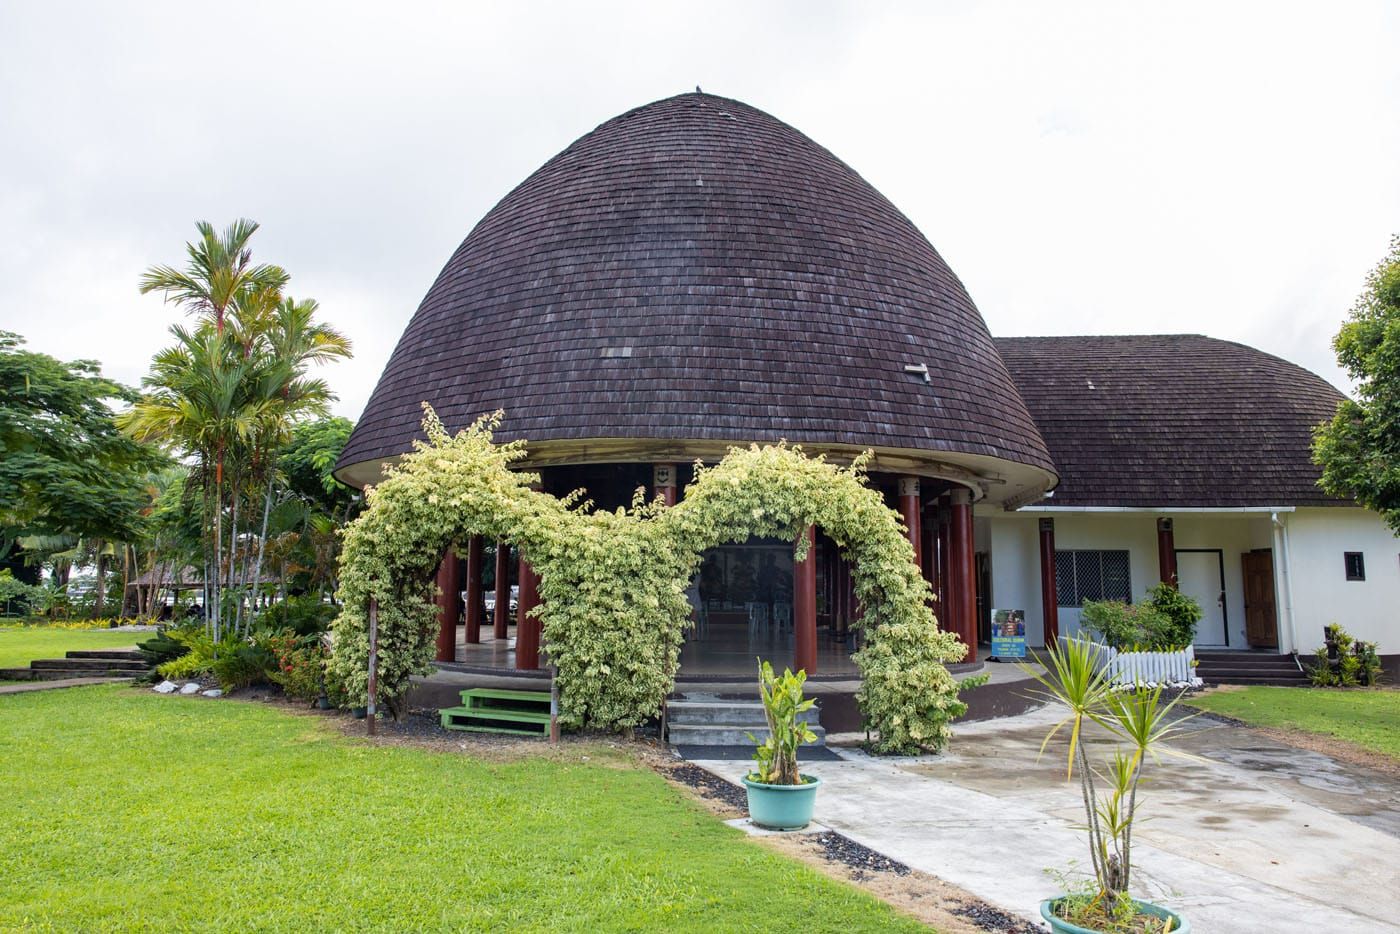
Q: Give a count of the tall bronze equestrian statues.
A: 0